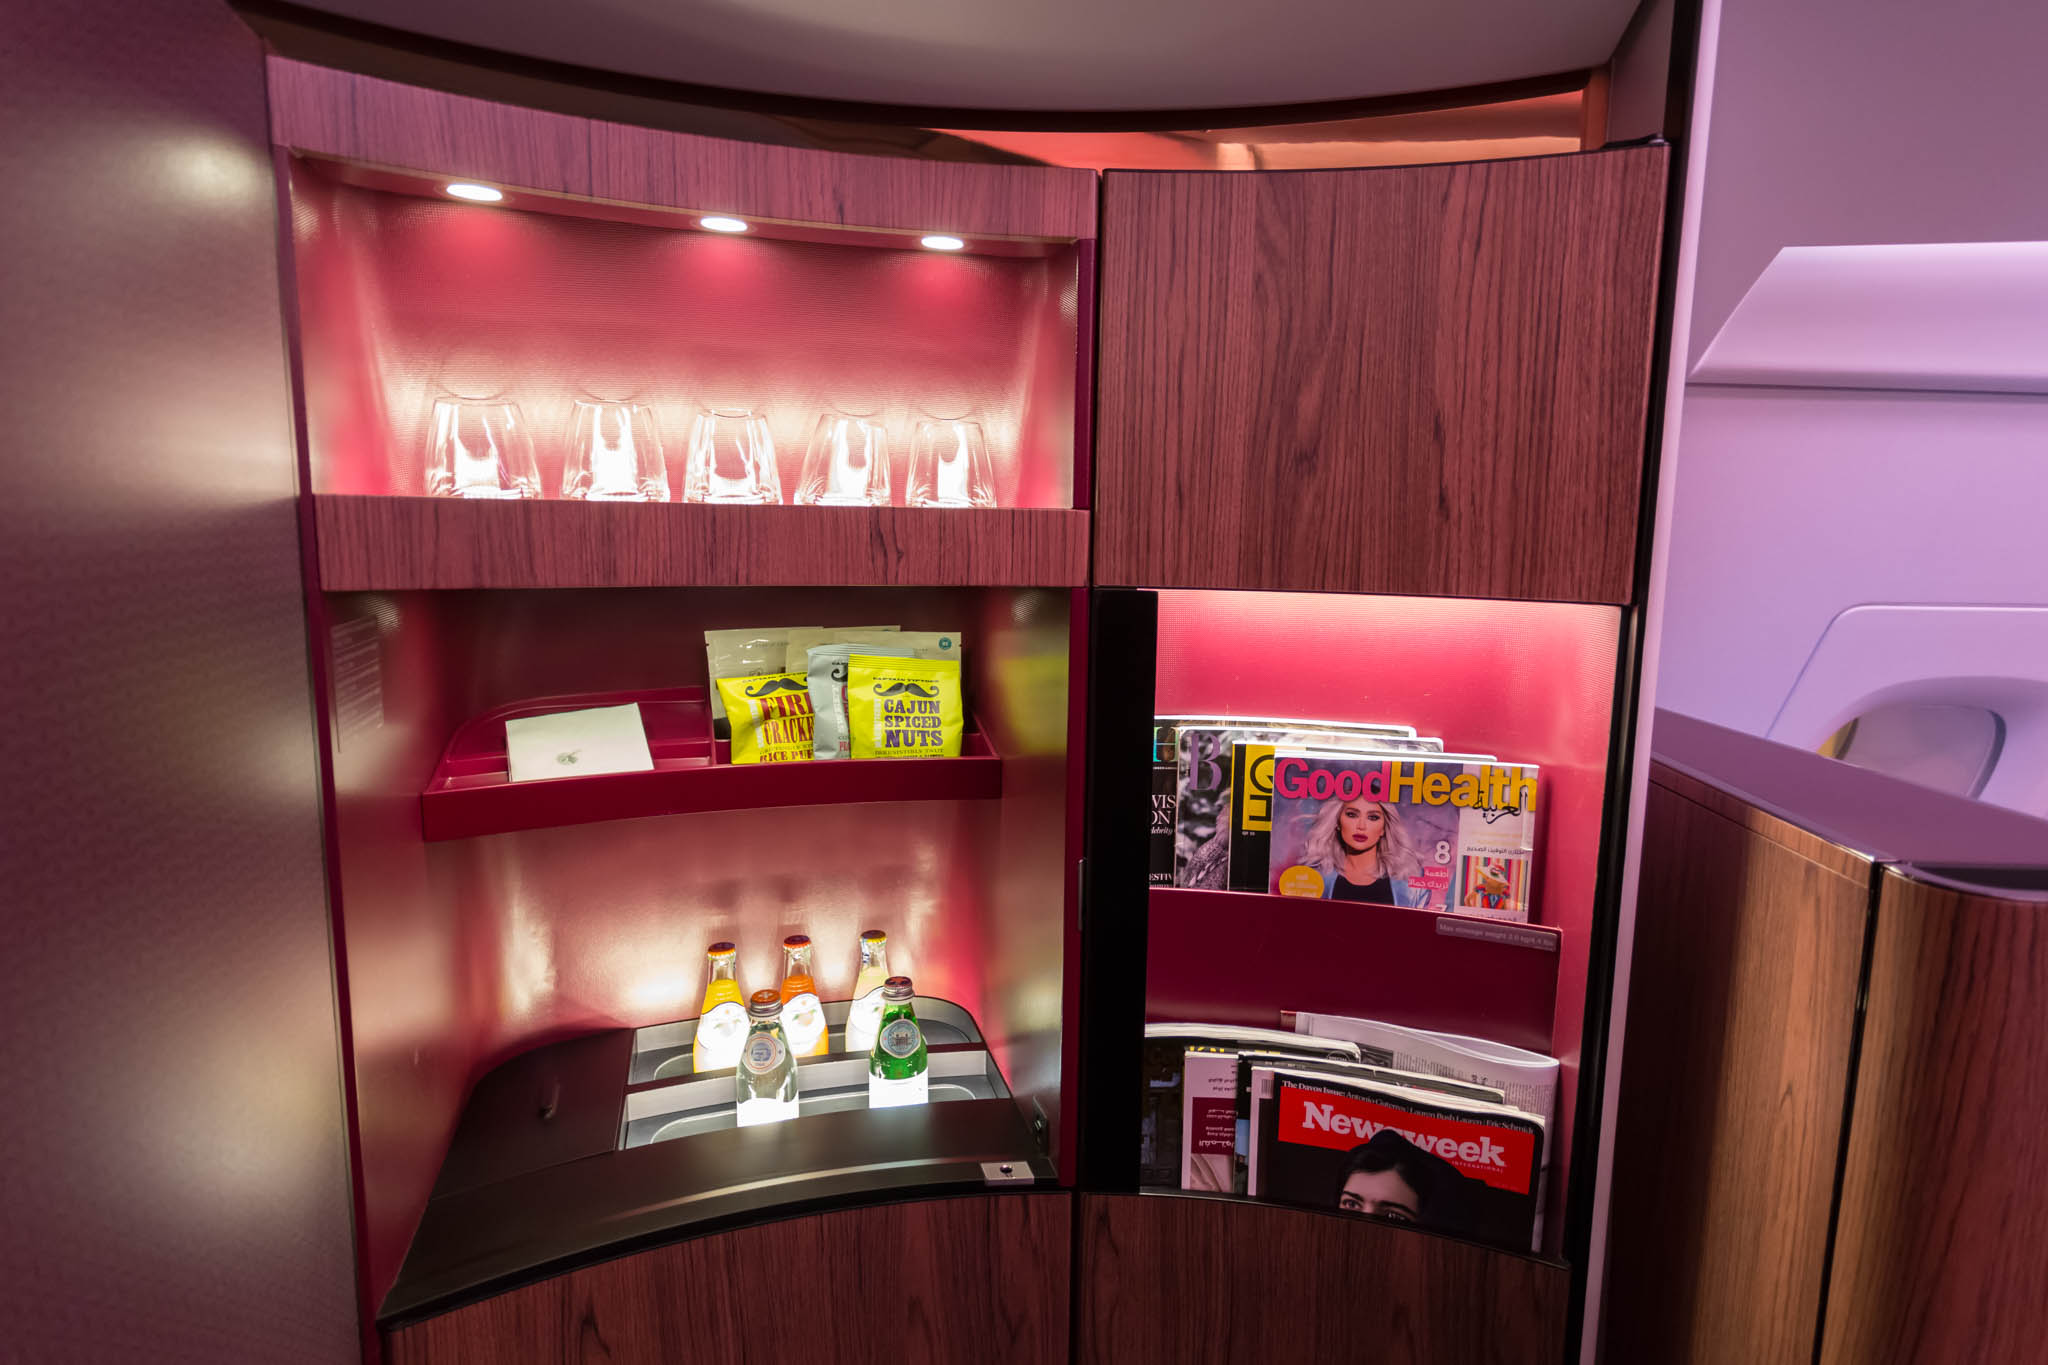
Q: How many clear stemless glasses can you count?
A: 5